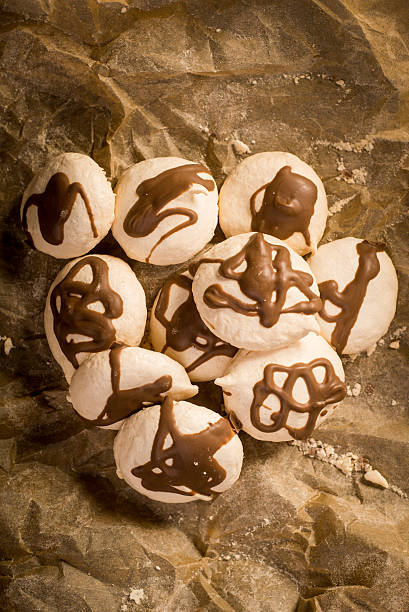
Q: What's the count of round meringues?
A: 10